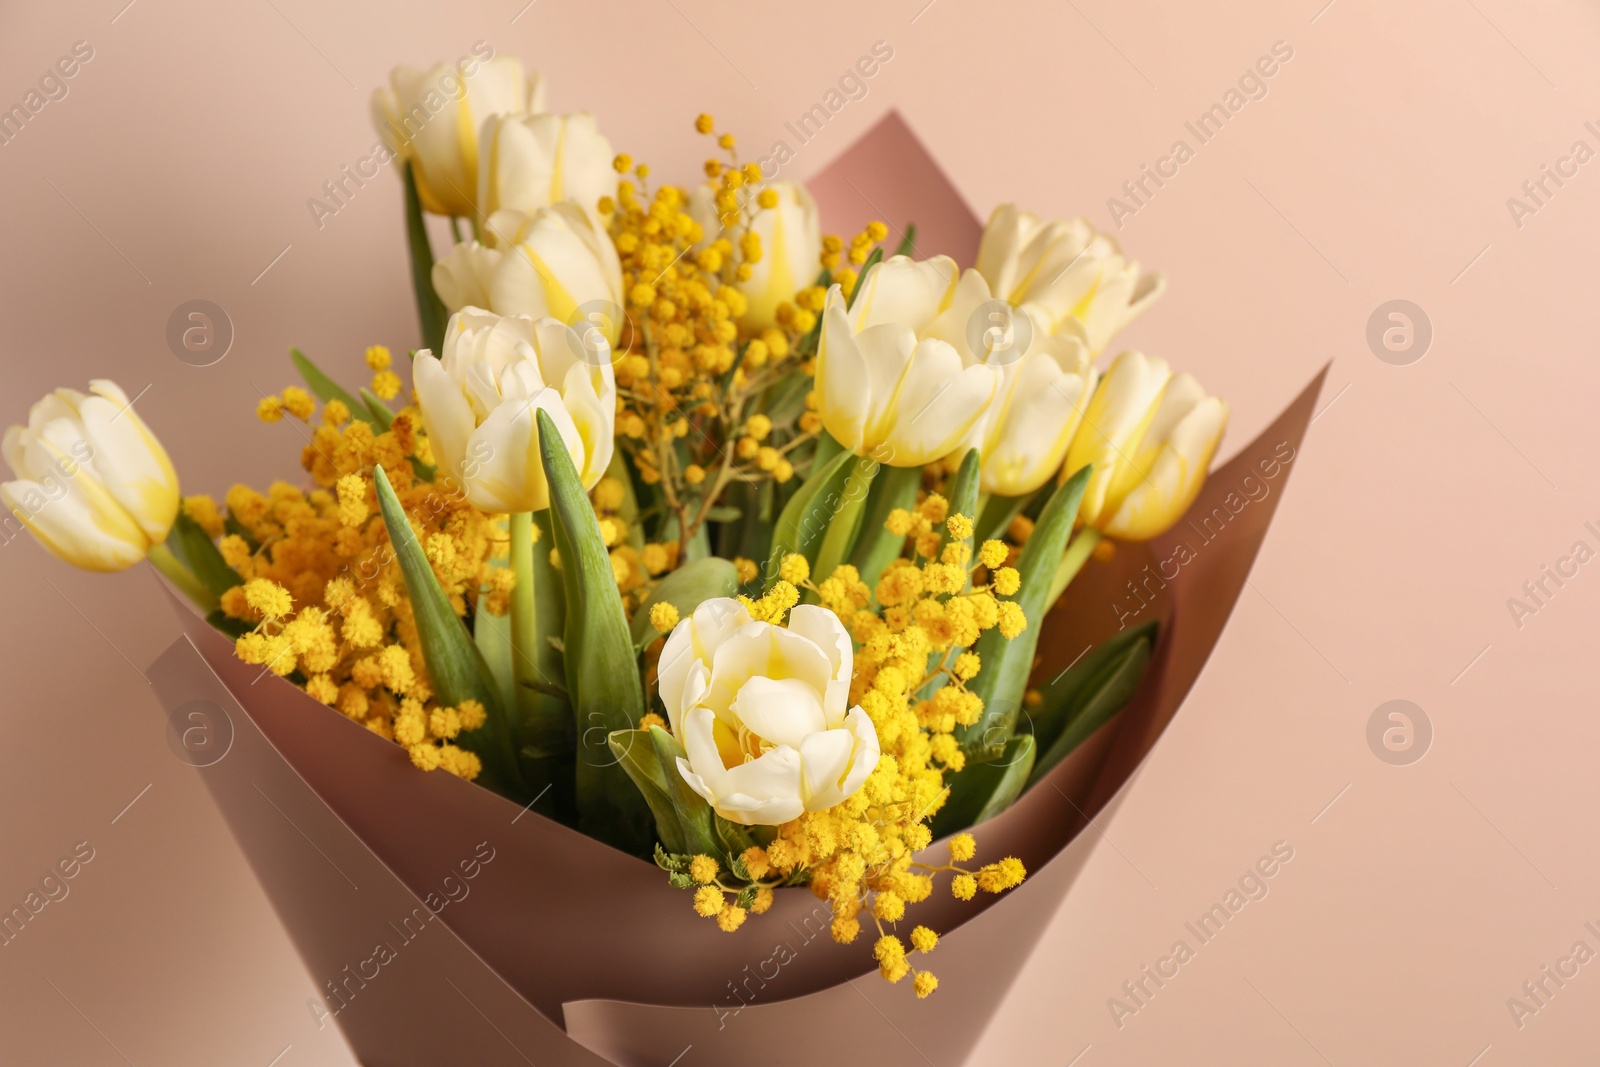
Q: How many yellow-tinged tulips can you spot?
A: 11